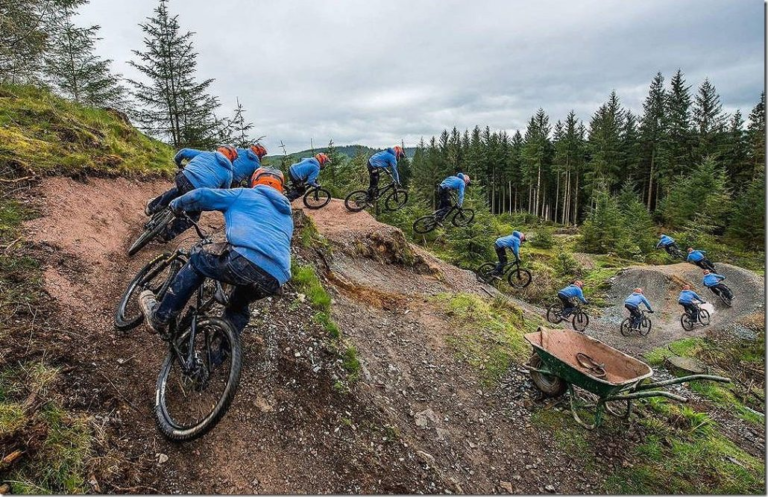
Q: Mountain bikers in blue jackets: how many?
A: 13